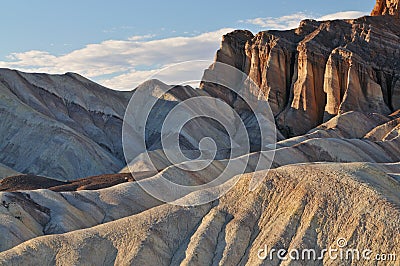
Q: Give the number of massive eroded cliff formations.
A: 1